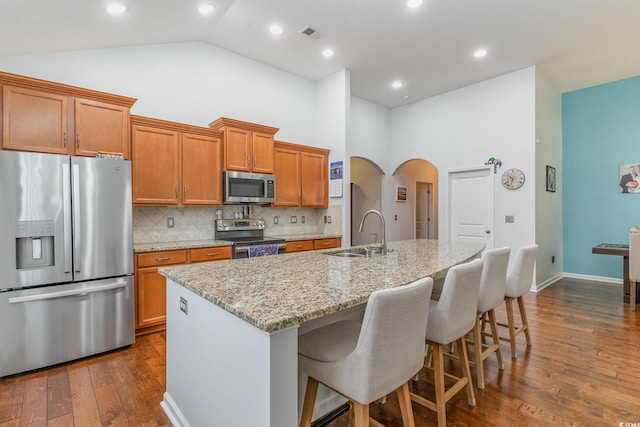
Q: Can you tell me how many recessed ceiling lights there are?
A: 7